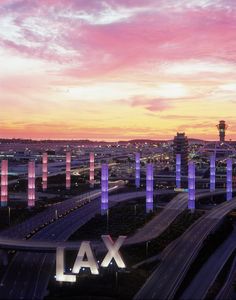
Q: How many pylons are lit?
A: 12